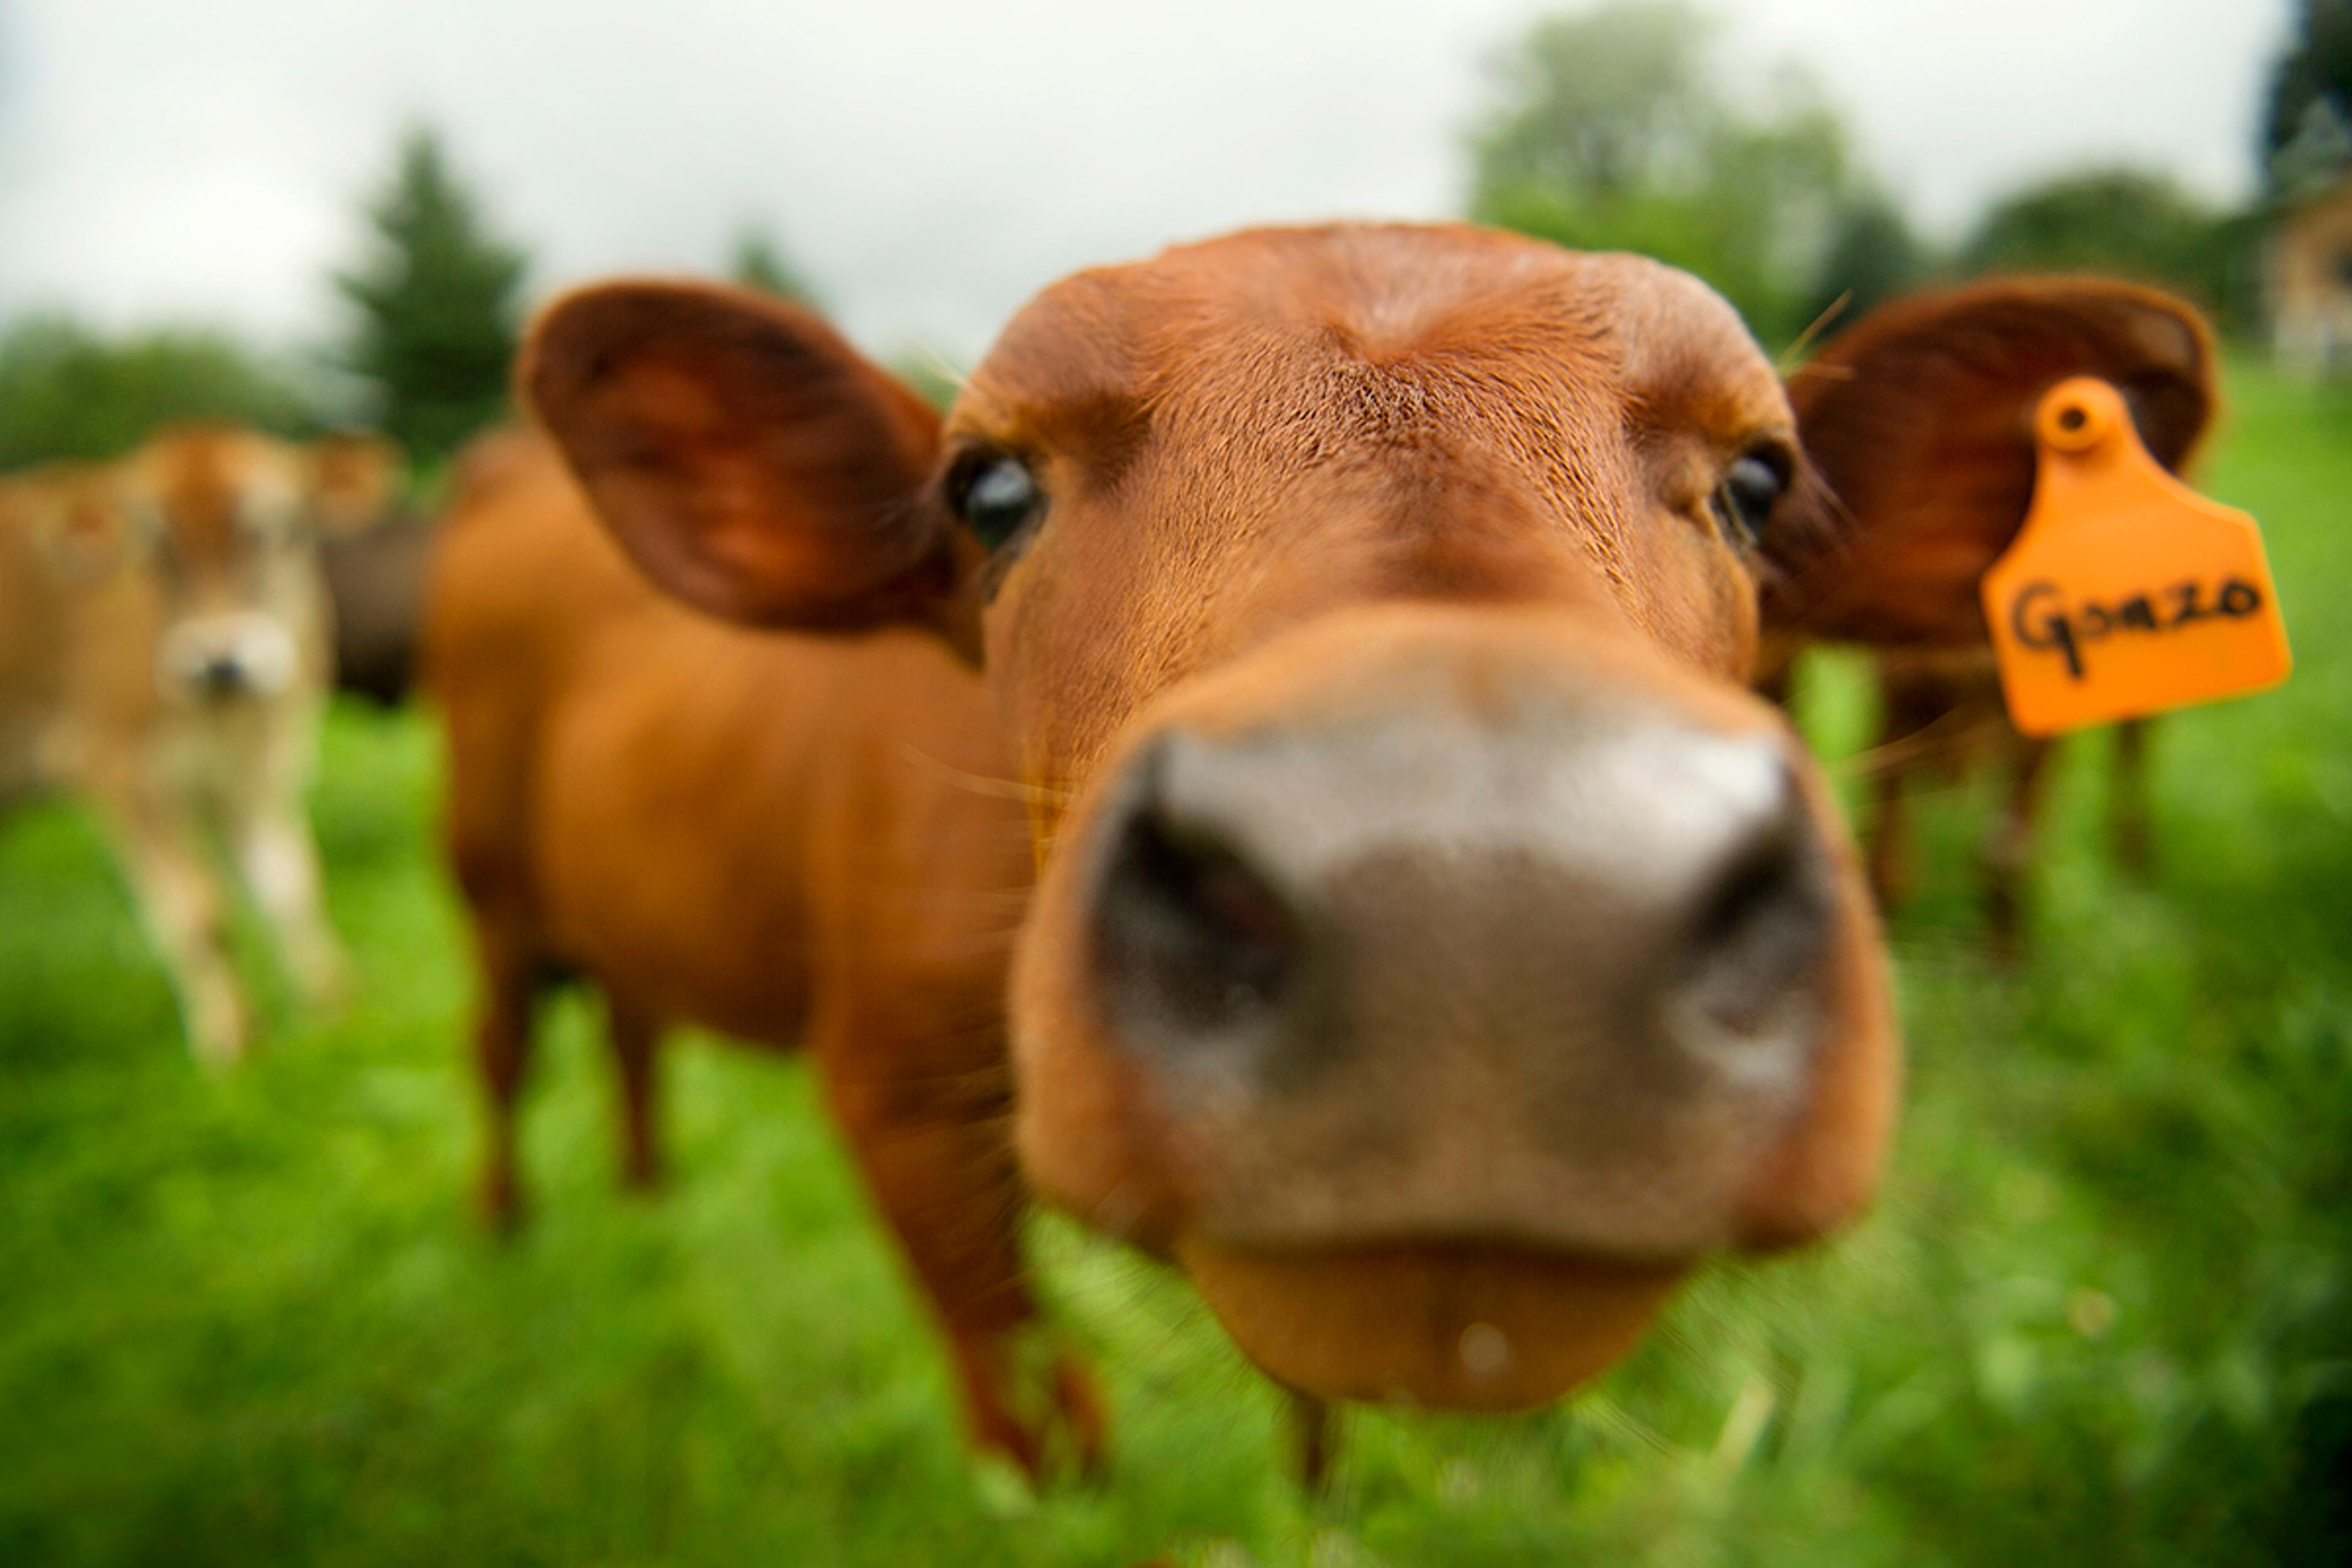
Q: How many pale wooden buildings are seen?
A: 1